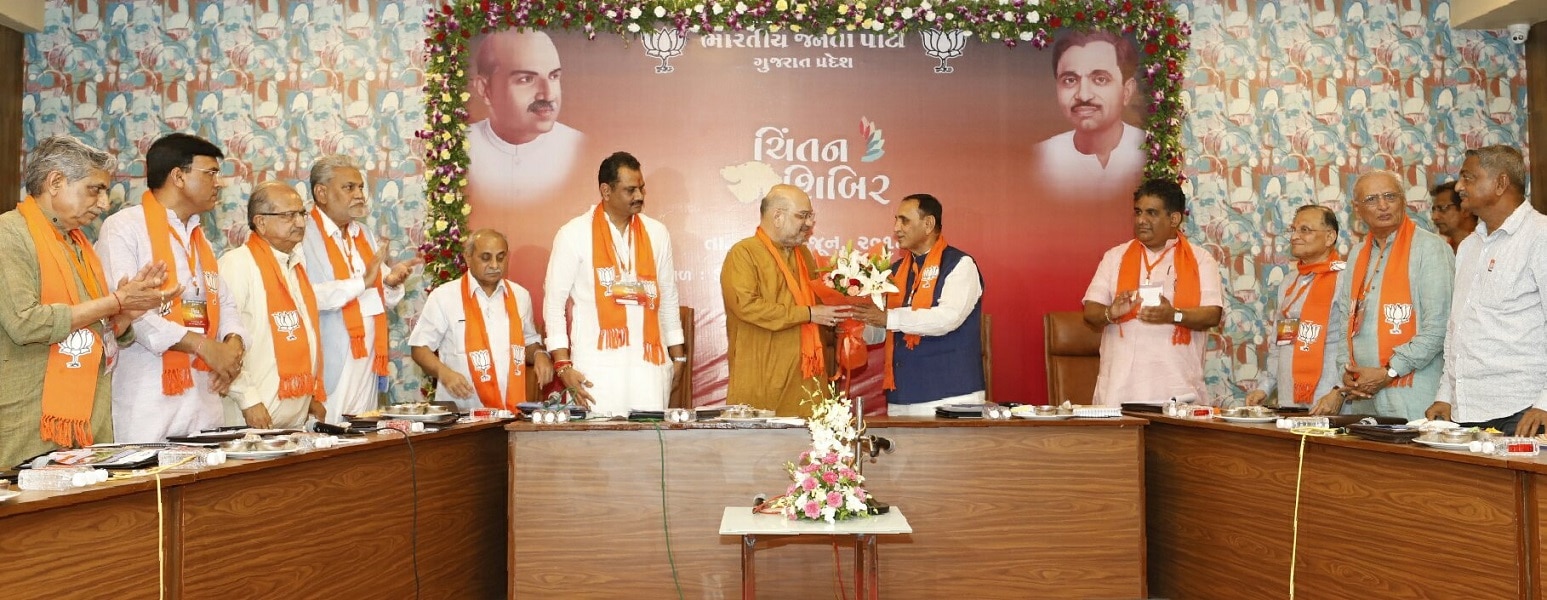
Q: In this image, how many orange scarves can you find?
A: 11